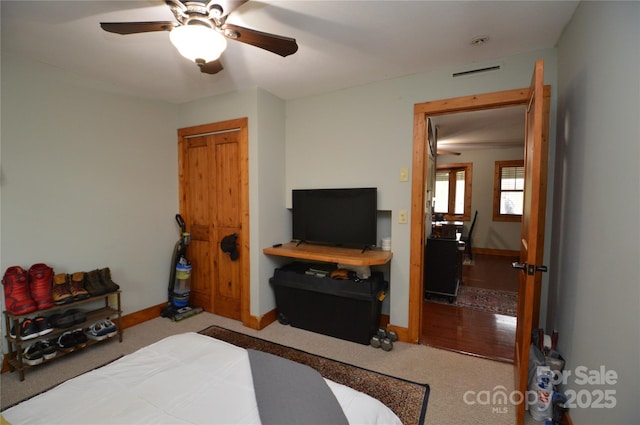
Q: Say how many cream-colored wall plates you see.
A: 2